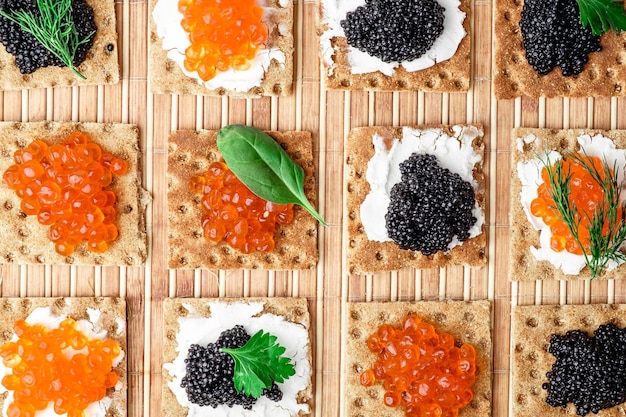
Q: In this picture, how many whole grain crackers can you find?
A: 12